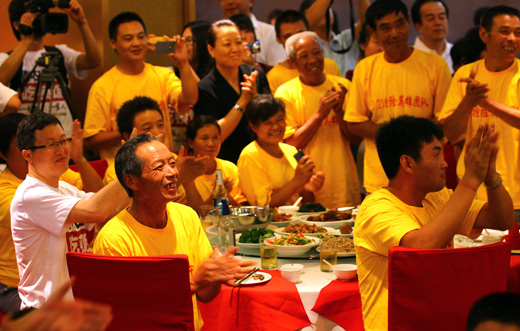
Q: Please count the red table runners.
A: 2